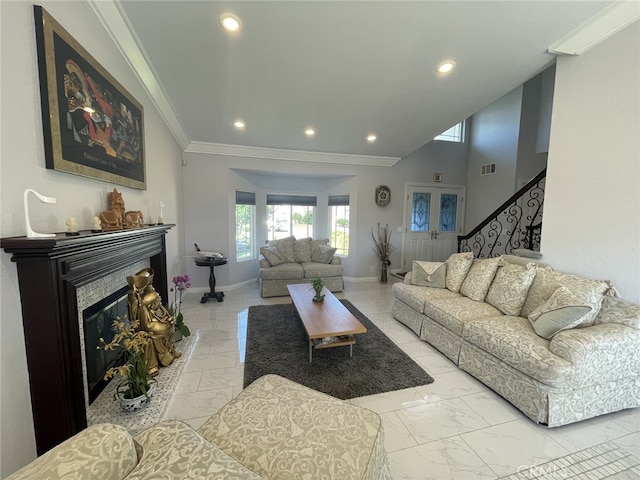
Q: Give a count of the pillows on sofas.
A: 11